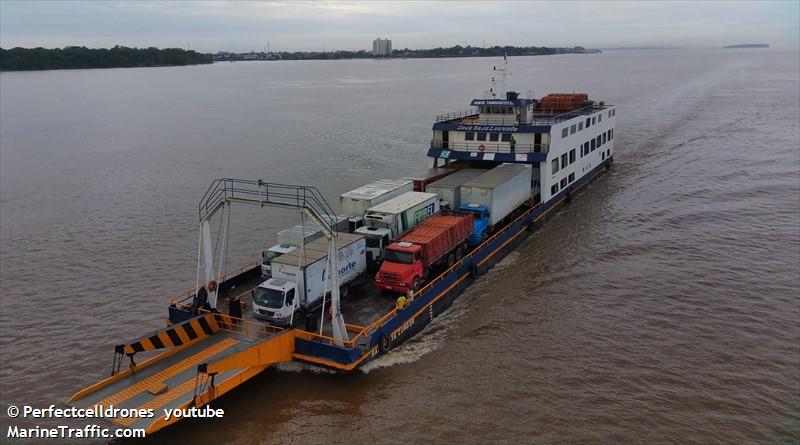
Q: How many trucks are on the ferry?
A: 8